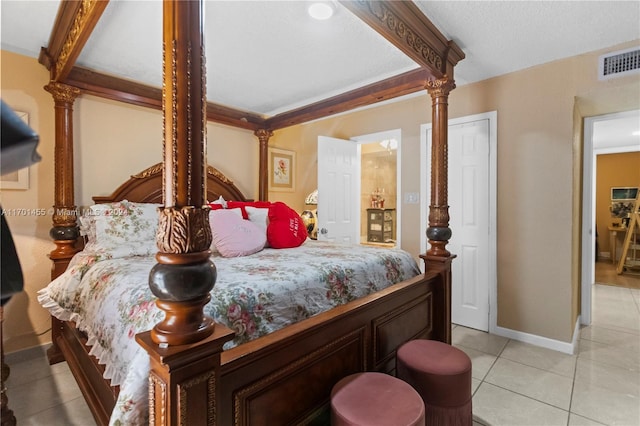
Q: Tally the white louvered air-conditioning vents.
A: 1